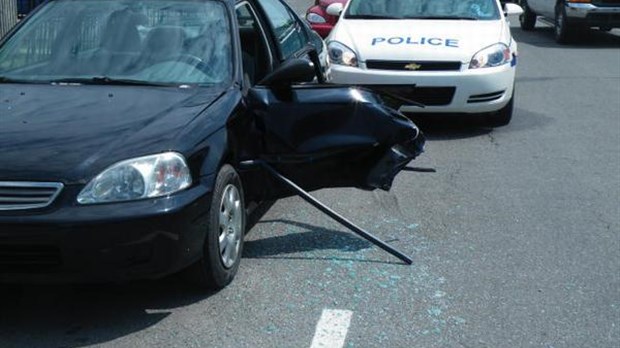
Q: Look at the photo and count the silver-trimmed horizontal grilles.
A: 1